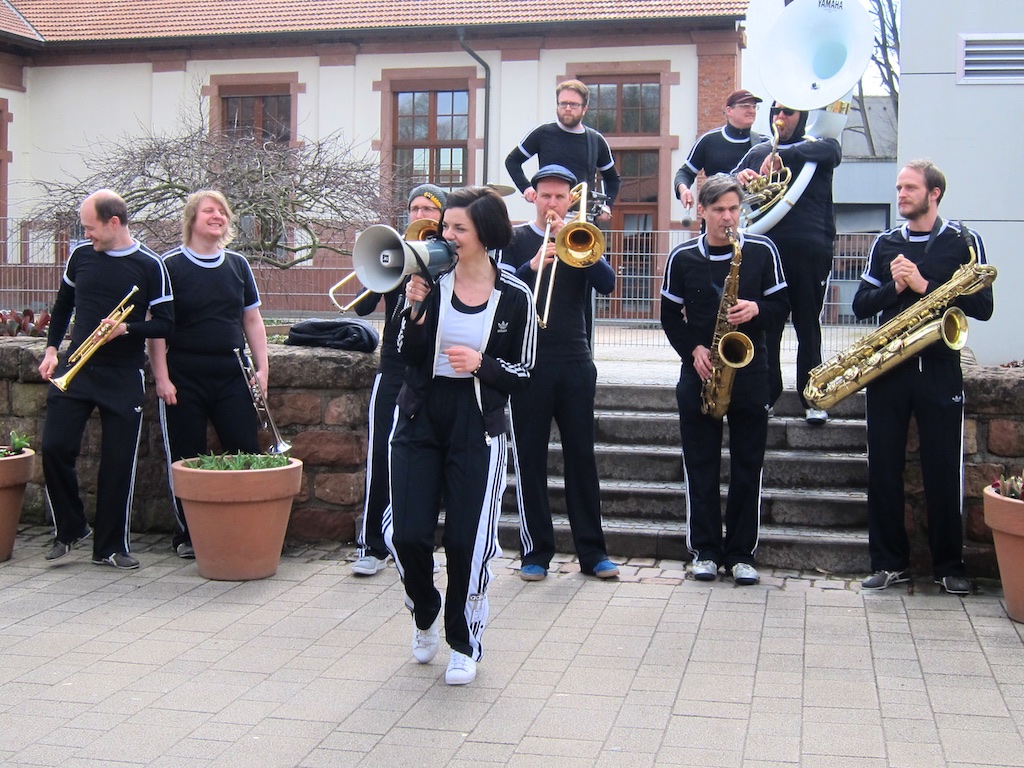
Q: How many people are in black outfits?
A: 10